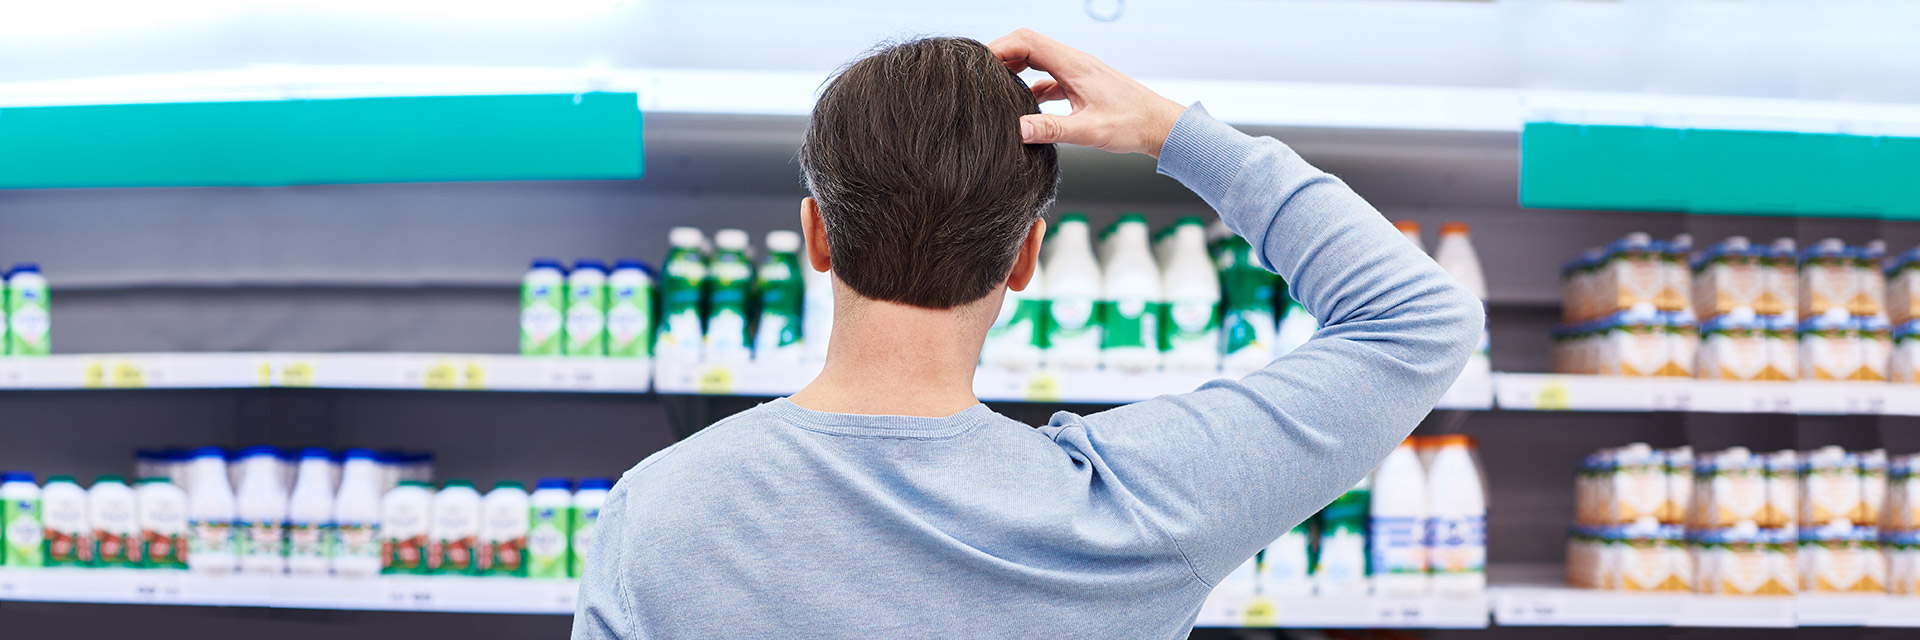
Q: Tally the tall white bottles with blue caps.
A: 4